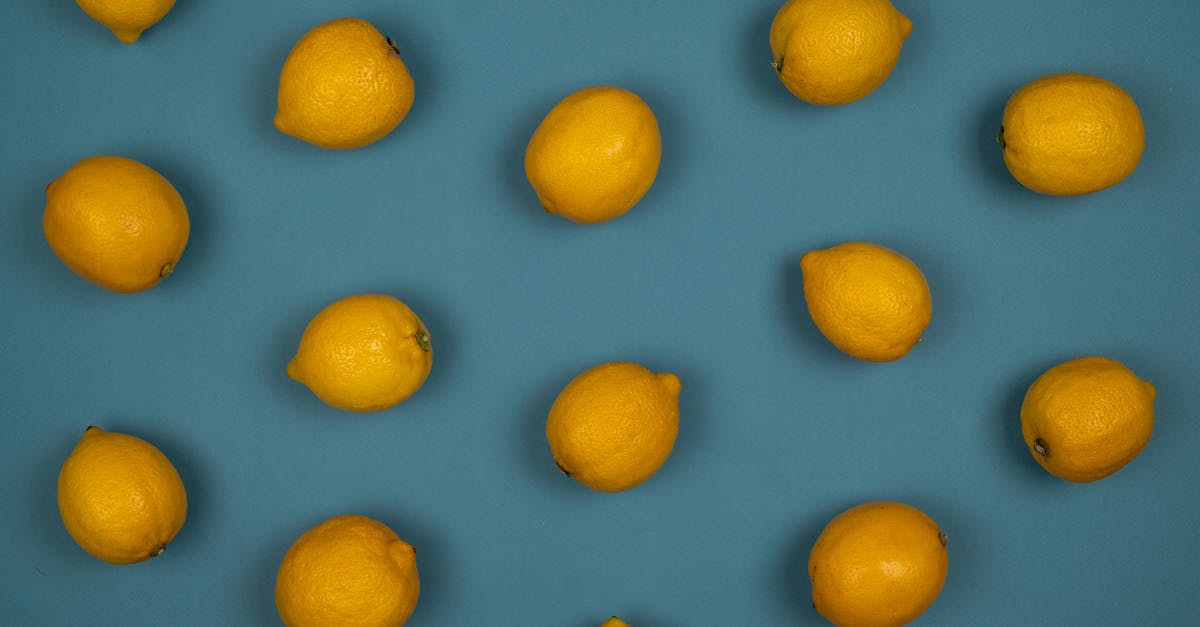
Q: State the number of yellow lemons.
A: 14